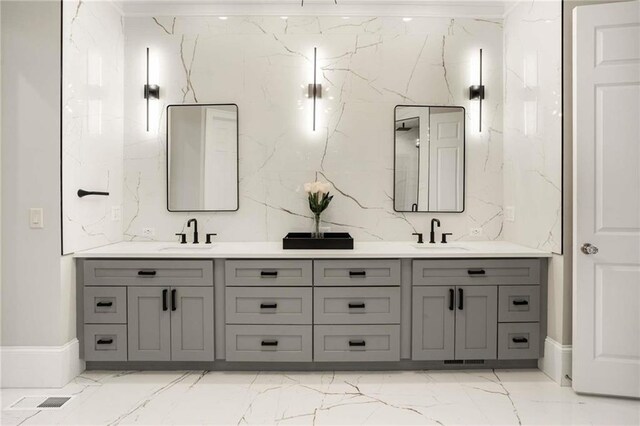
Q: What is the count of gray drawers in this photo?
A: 12